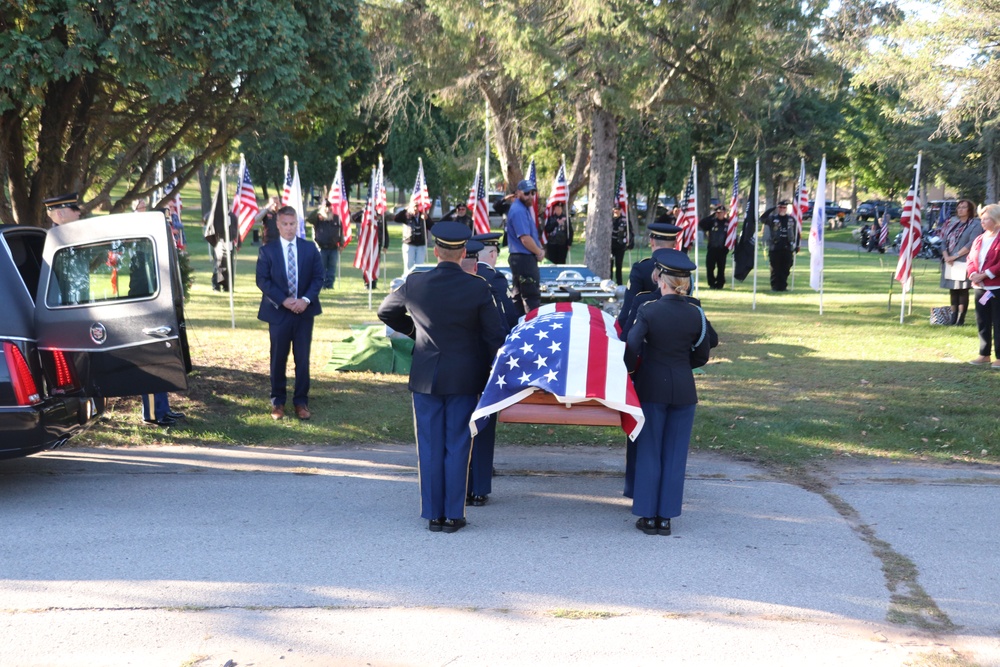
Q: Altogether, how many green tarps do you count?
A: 1